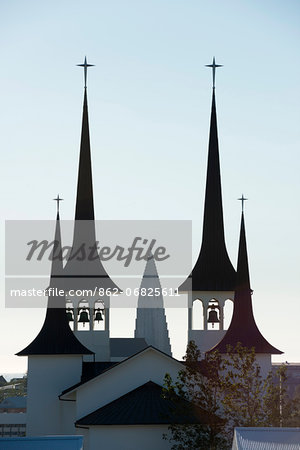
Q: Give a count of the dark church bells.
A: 4